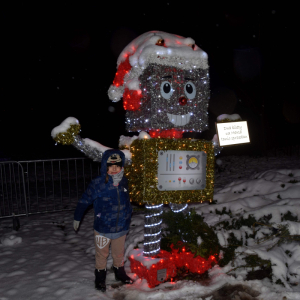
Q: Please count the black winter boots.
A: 2